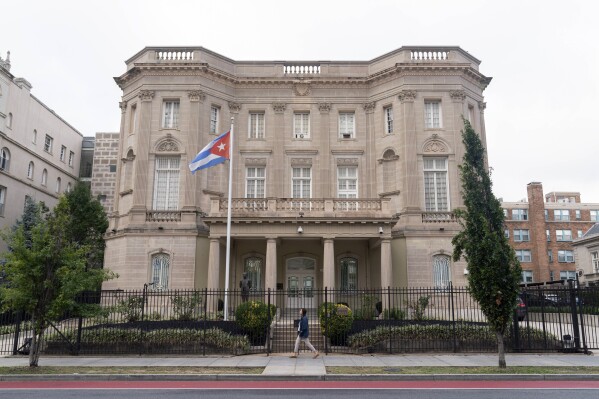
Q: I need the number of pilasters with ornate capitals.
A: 10